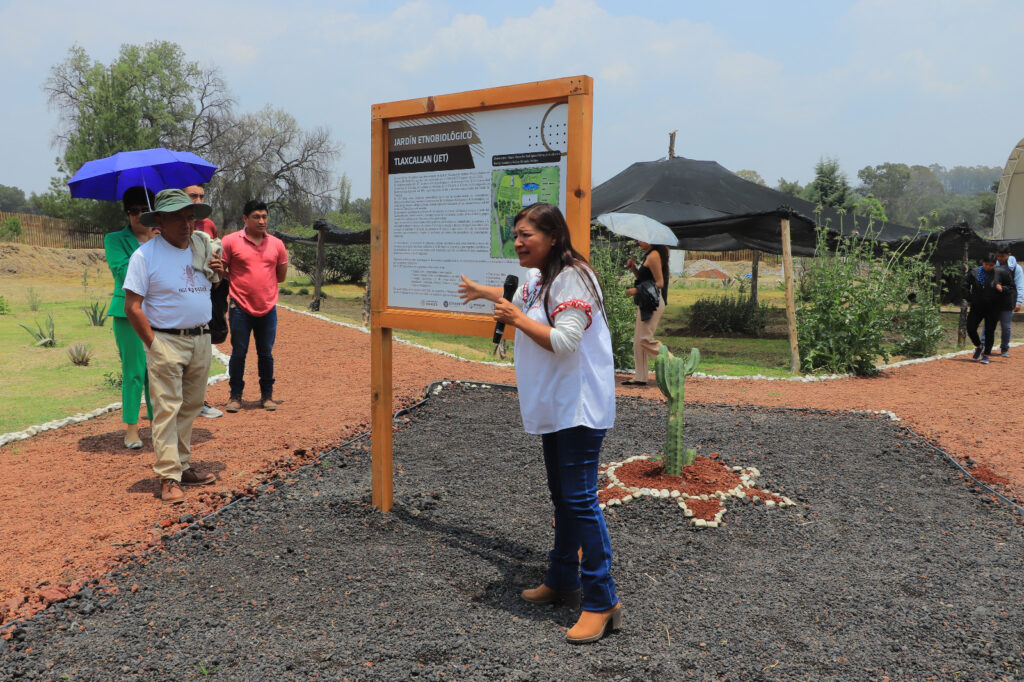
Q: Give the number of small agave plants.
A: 3